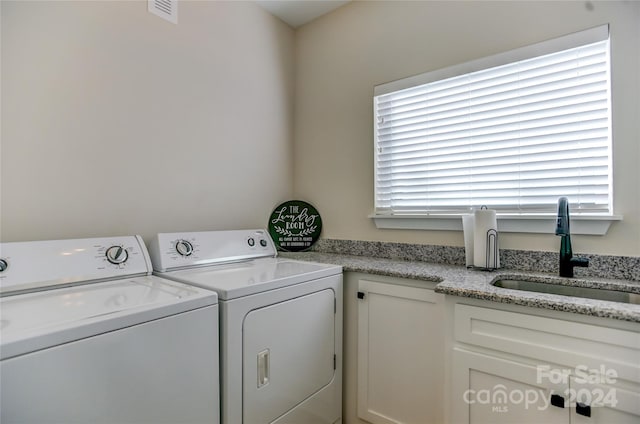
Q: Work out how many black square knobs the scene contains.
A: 3